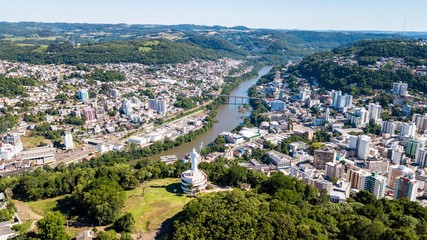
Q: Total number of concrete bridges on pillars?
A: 1